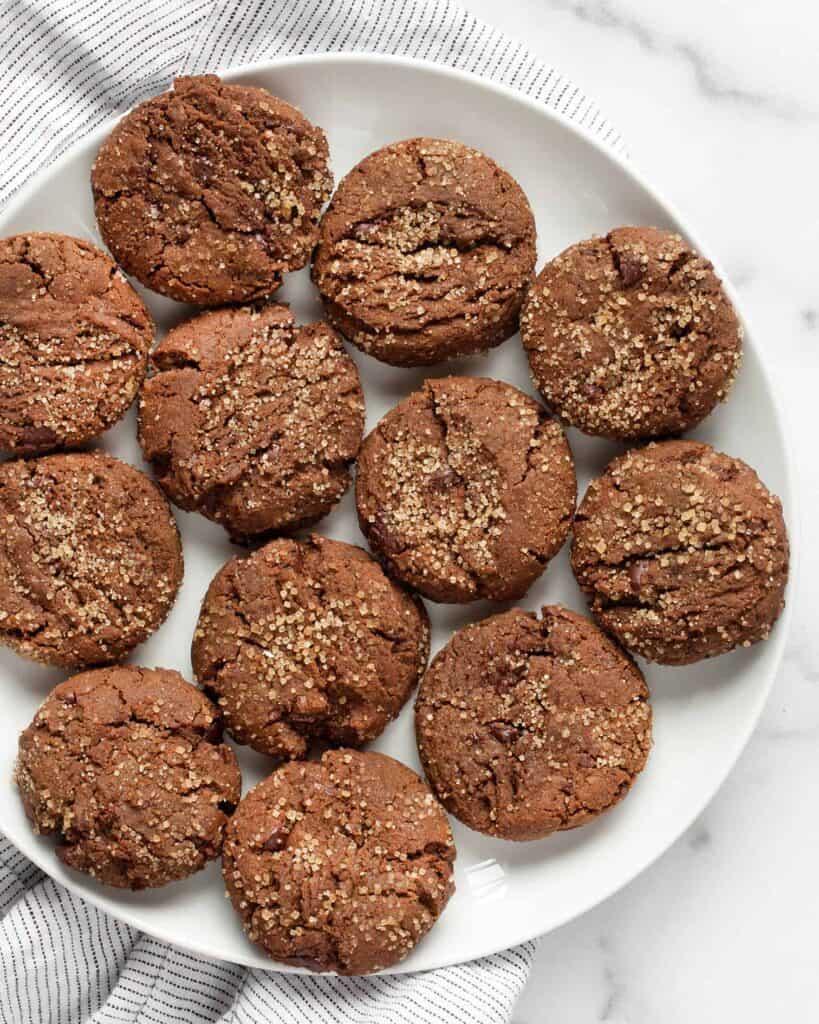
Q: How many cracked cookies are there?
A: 12